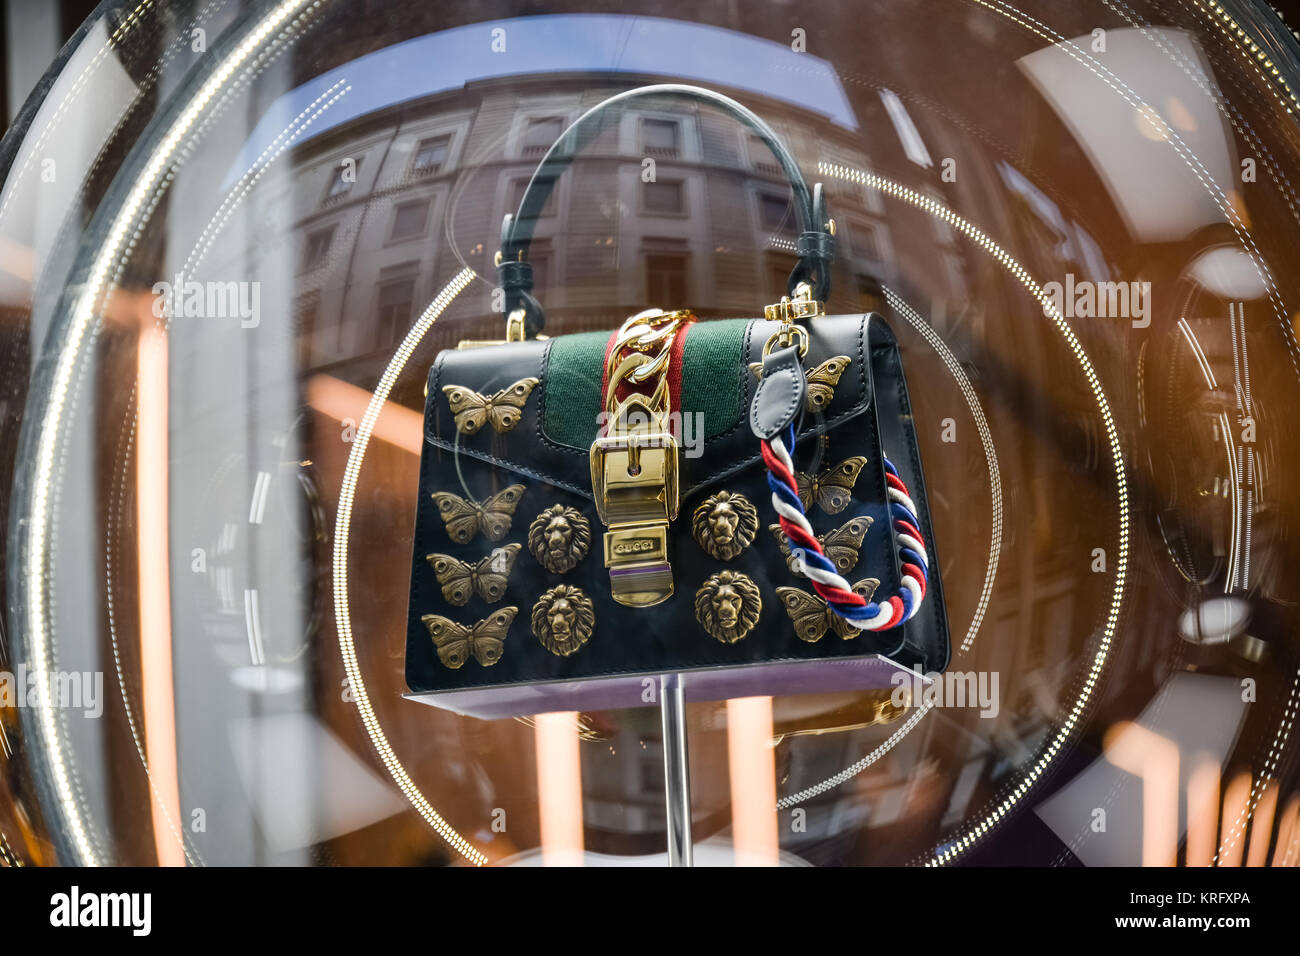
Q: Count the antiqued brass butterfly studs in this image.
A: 8